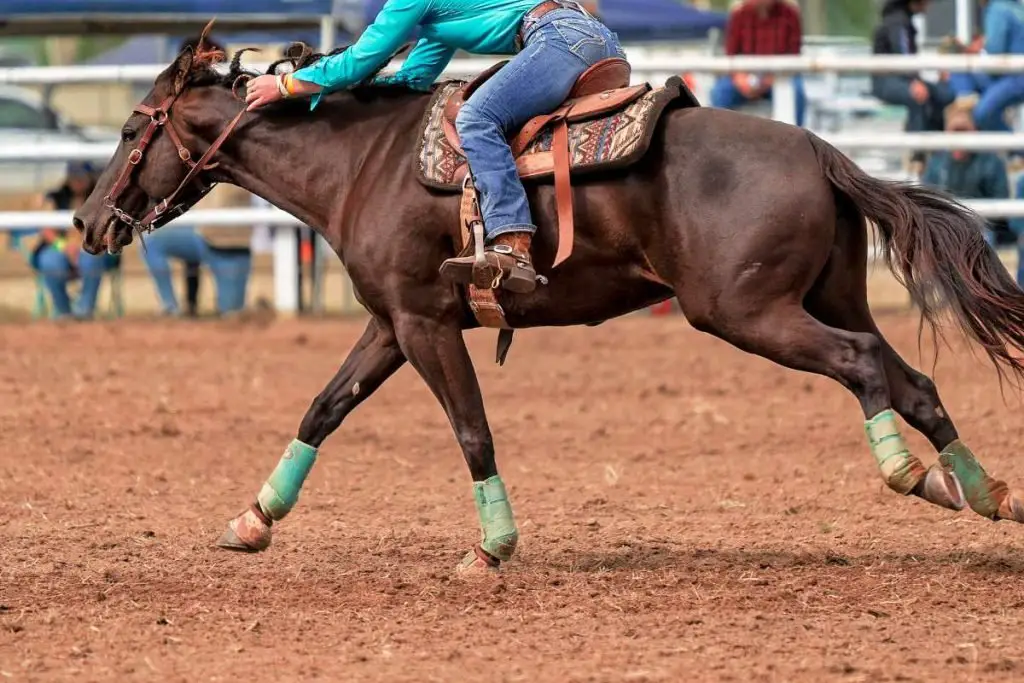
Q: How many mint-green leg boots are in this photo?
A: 4